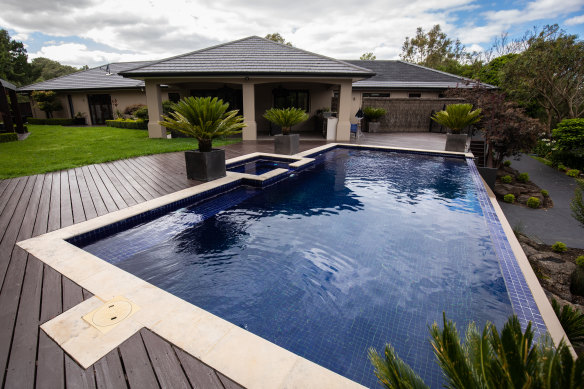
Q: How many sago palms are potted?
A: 4